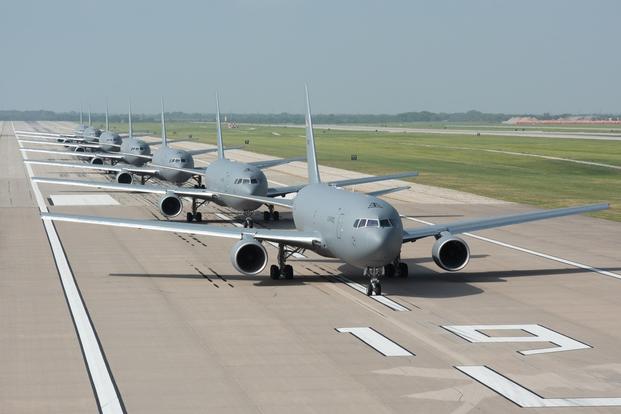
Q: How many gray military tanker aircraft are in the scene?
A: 7